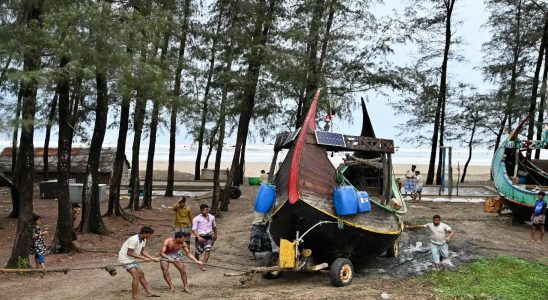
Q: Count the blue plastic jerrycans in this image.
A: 3